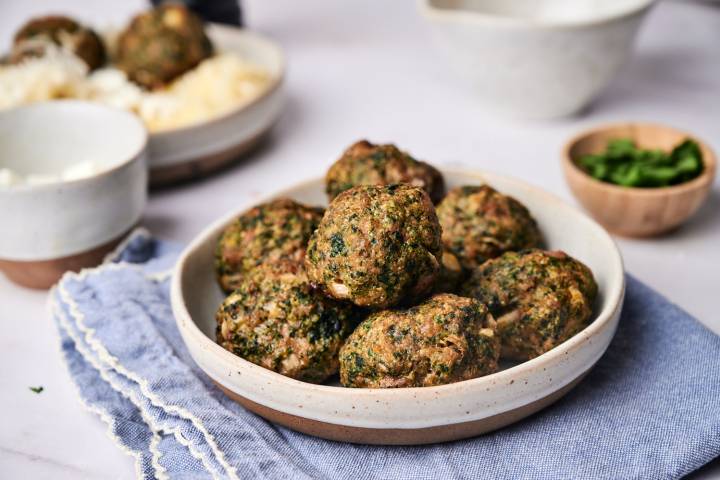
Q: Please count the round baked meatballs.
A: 9